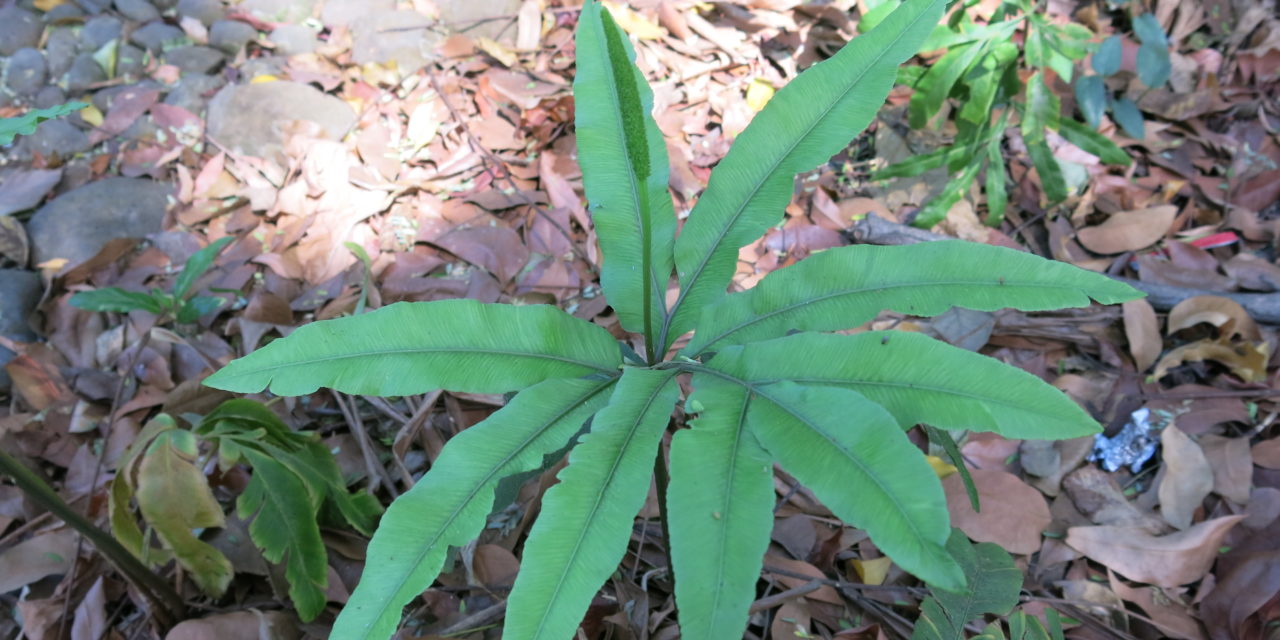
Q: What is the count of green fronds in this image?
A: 9